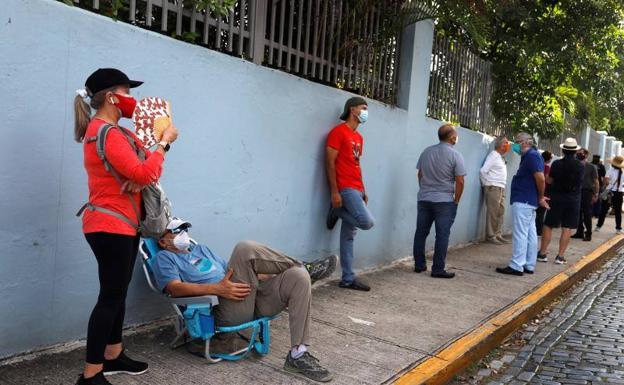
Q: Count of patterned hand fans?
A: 1